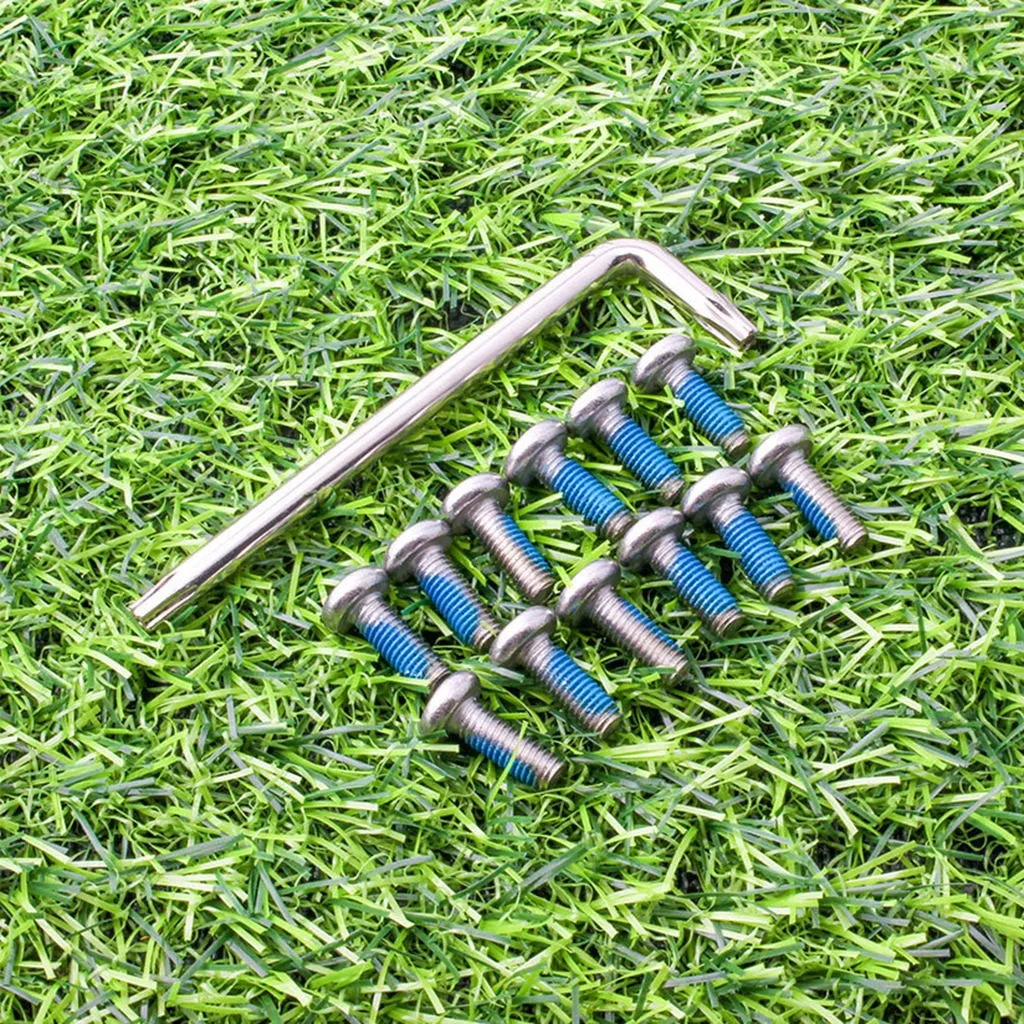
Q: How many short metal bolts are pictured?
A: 12